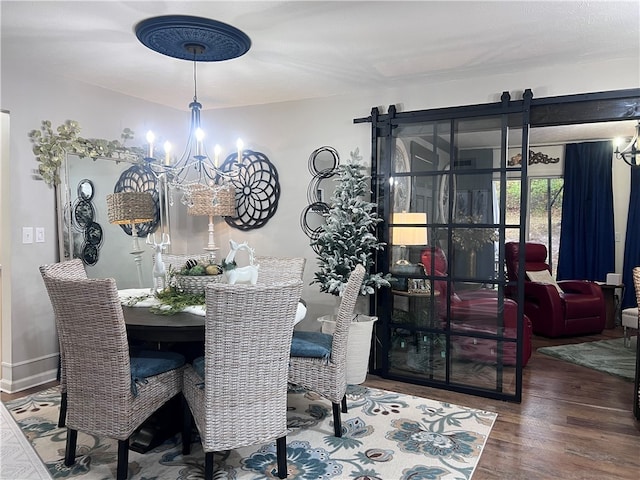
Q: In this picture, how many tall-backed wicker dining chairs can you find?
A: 6